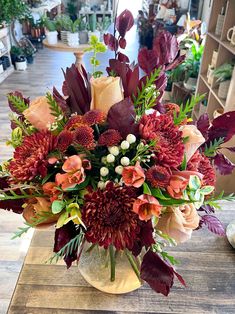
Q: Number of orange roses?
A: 5